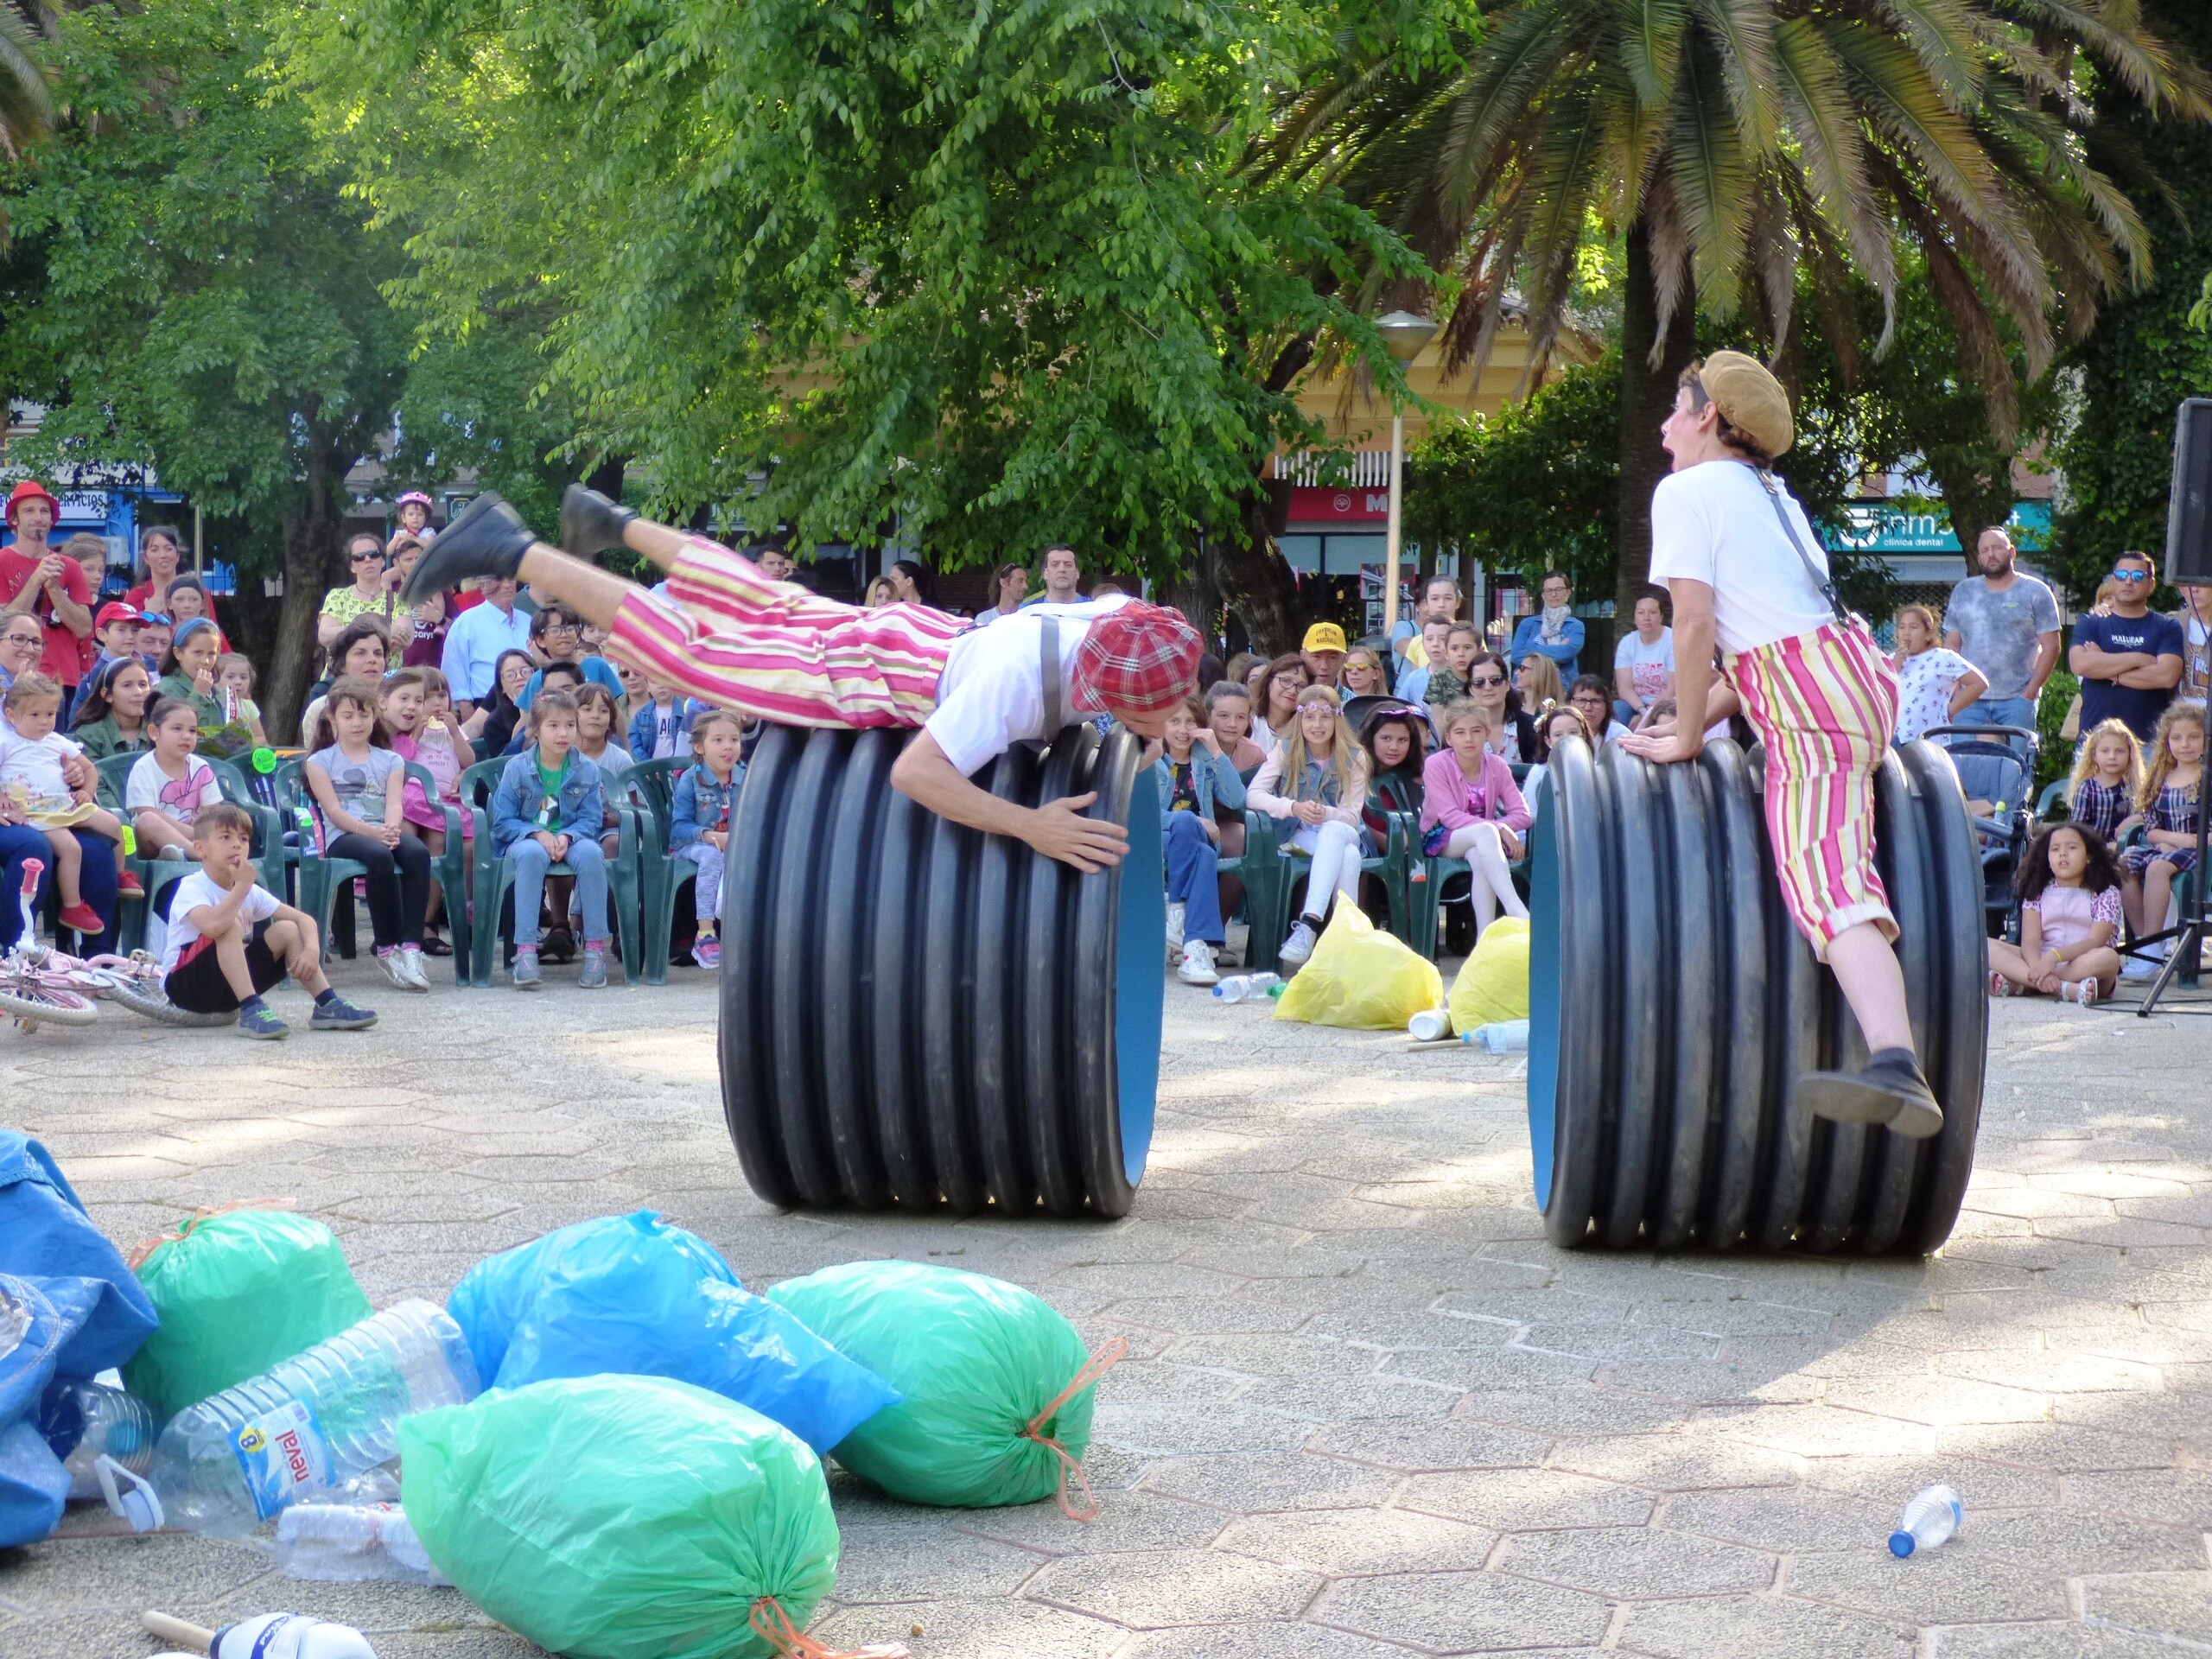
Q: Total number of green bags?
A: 3